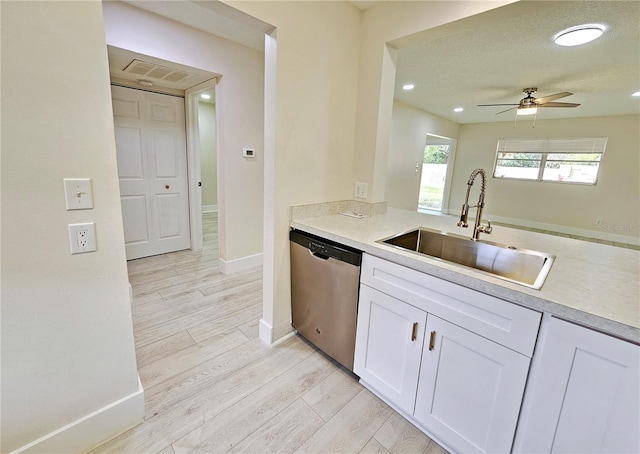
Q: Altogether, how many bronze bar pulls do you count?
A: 2